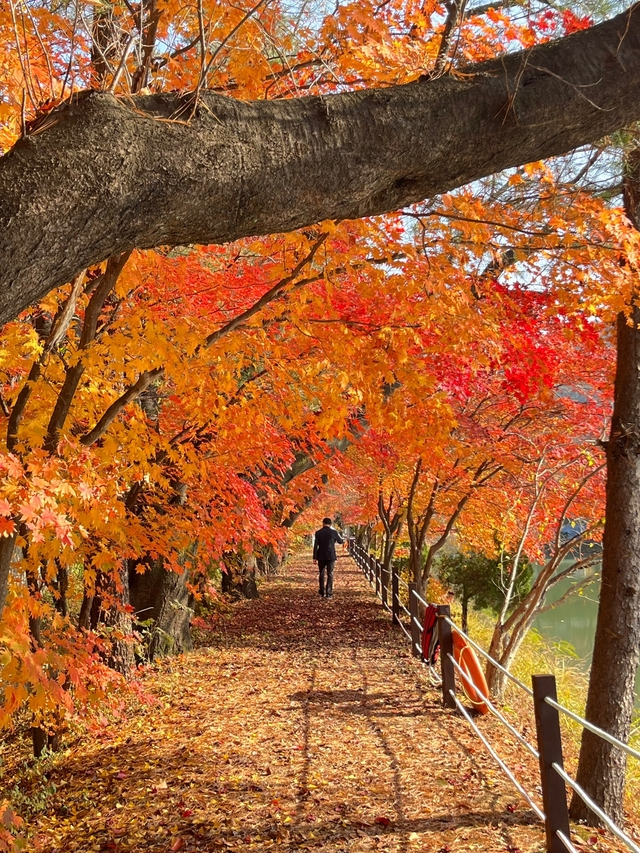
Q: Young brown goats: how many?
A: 0